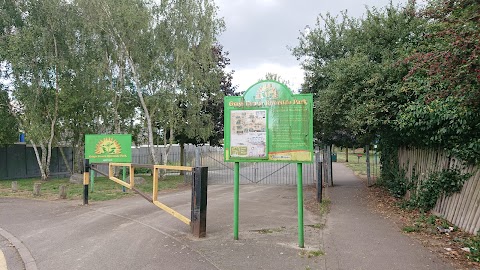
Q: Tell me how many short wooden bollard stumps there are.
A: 3